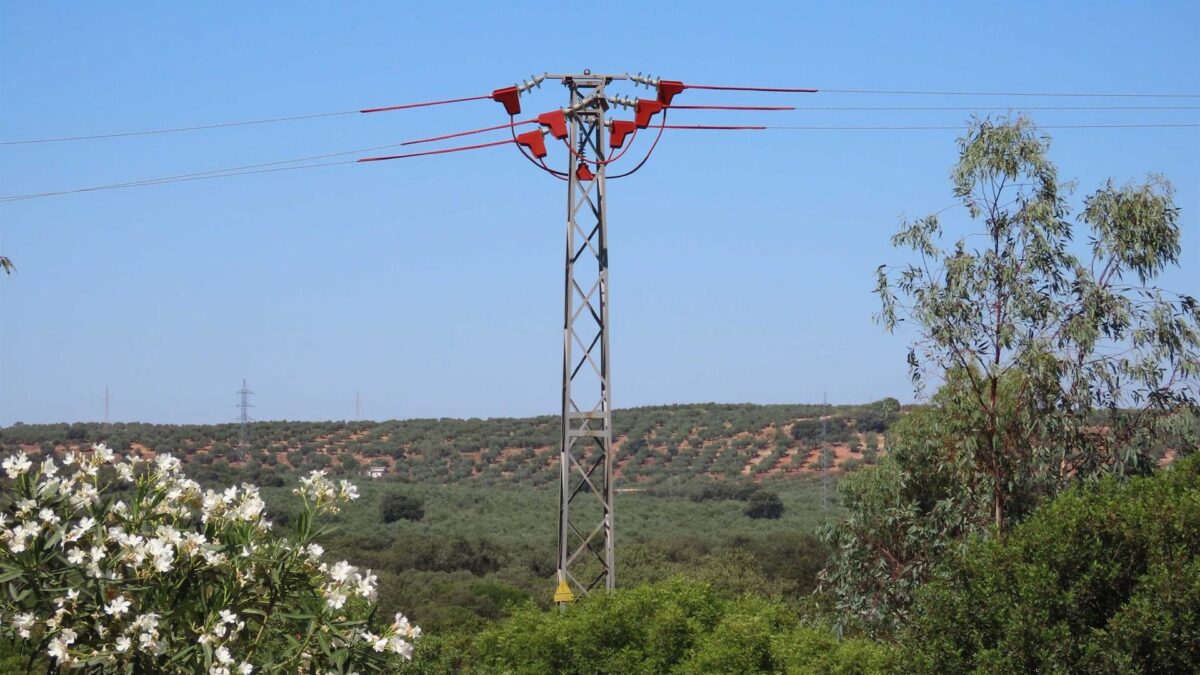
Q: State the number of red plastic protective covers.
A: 7